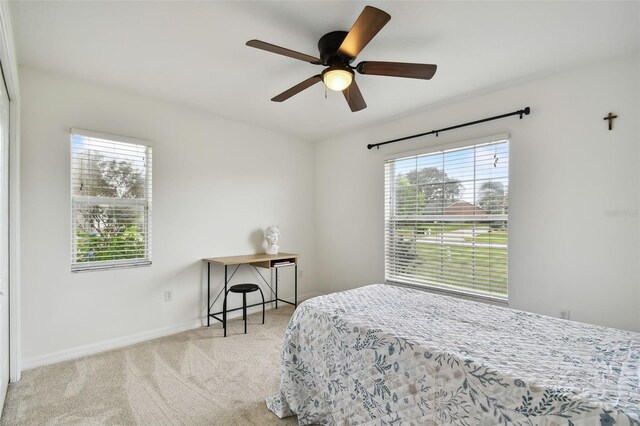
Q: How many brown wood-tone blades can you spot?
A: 5